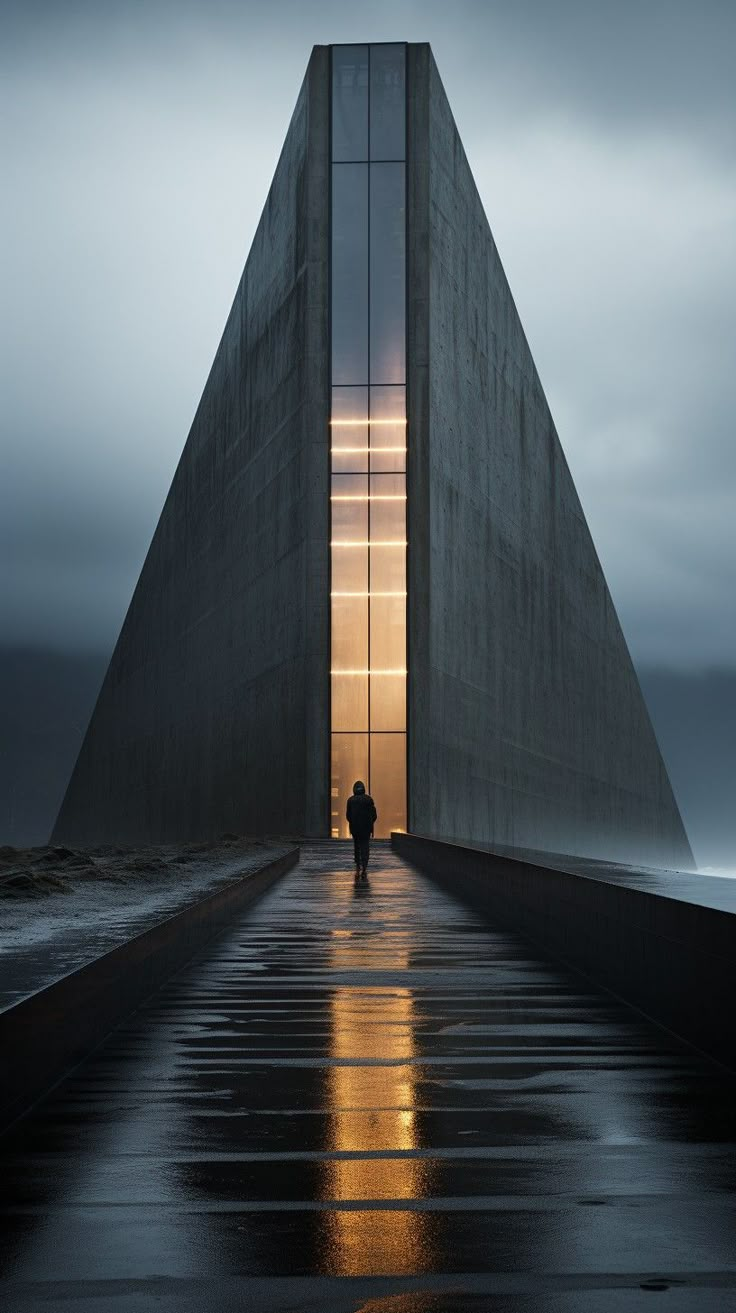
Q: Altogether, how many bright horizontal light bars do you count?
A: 6